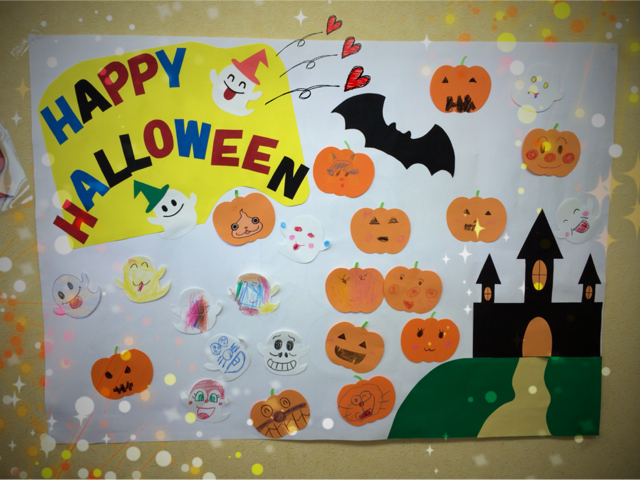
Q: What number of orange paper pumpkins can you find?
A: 13